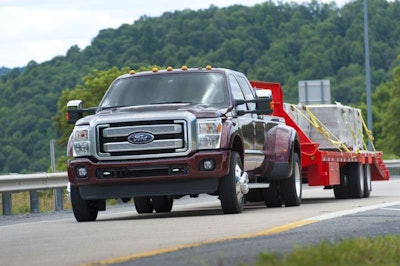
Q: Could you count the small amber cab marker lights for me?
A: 5